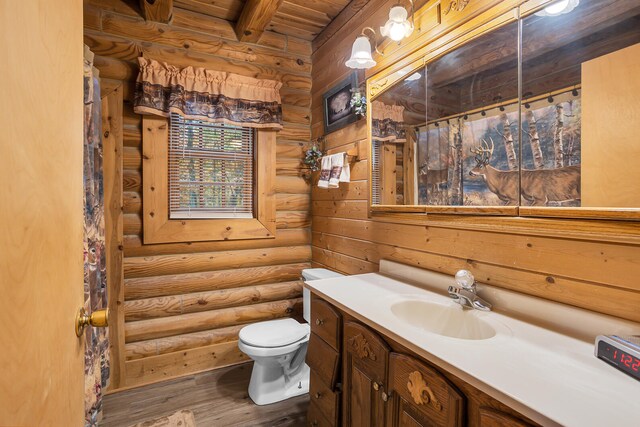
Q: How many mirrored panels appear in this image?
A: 3